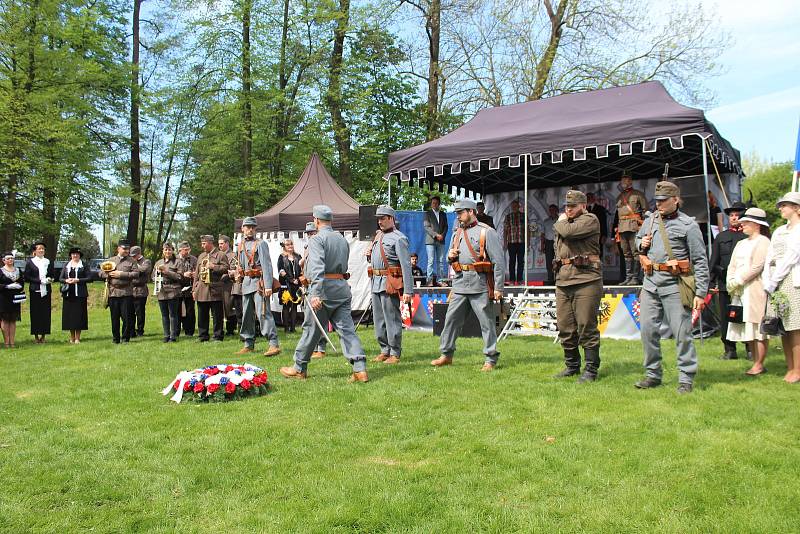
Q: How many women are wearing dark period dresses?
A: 3